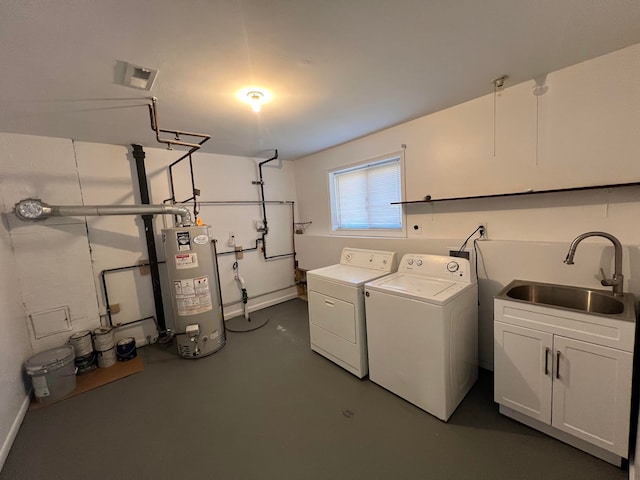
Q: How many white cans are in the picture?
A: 3